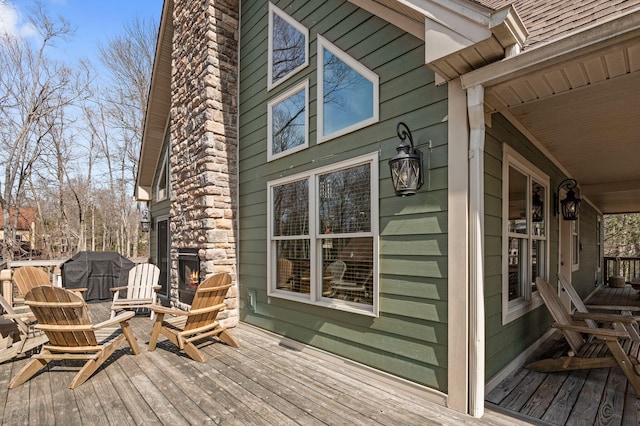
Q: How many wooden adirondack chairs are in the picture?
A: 7